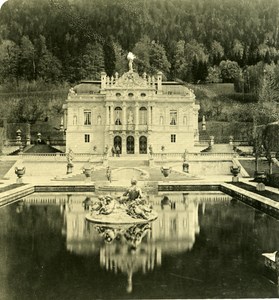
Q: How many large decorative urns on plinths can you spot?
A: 4